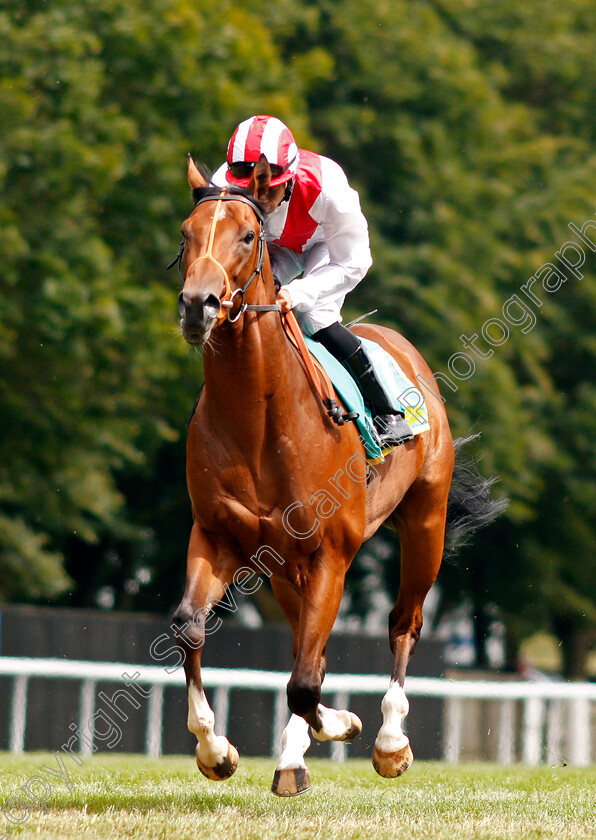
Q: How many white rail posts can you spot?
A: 11